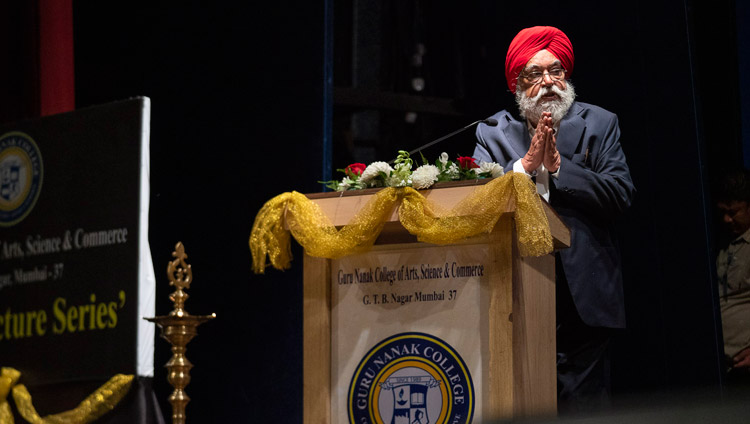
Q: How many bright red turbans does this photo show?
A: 1